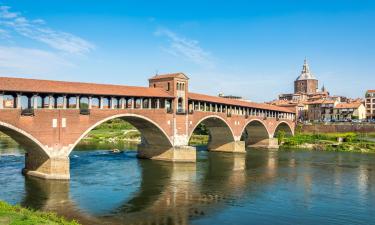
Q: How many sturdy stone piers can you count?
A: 4